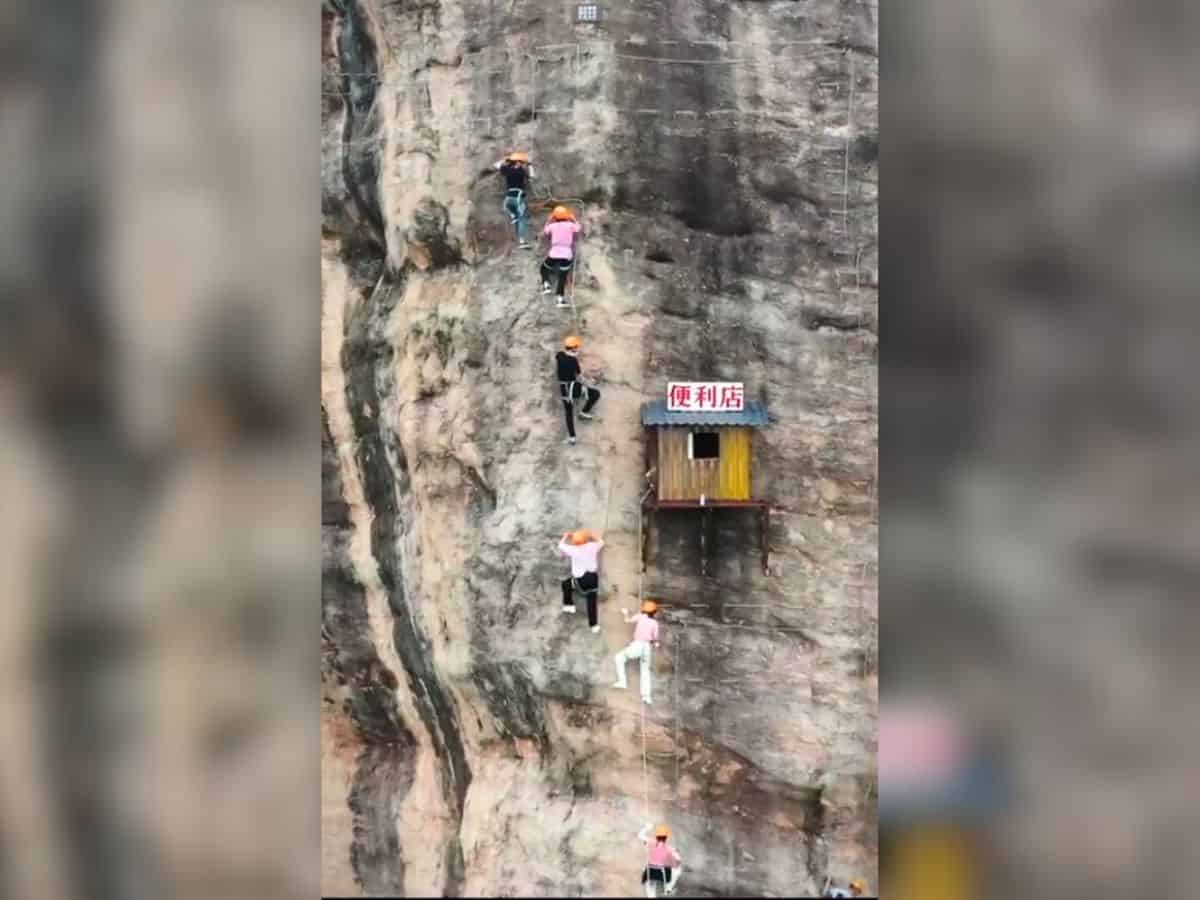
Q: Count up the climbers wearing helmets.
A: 7